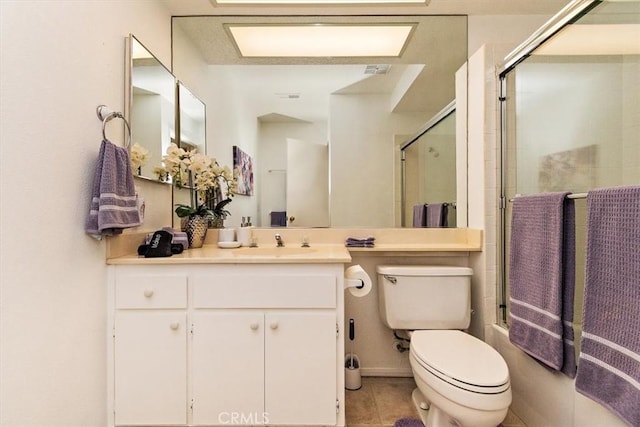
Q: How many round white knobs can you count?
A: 4